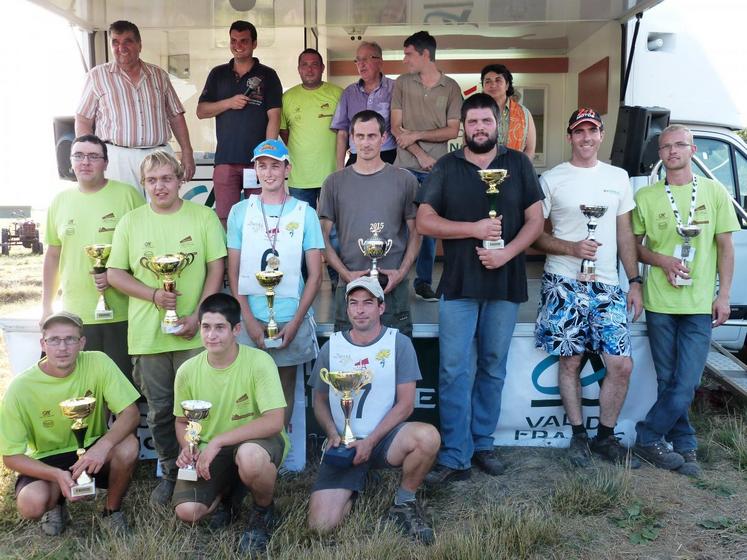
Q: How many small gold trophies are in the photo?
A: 4